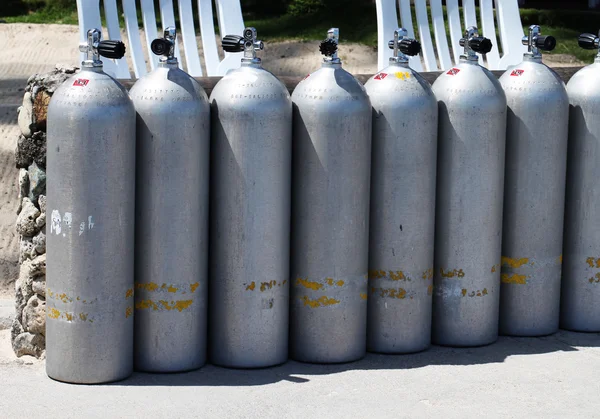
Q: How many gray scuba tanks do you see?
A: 8